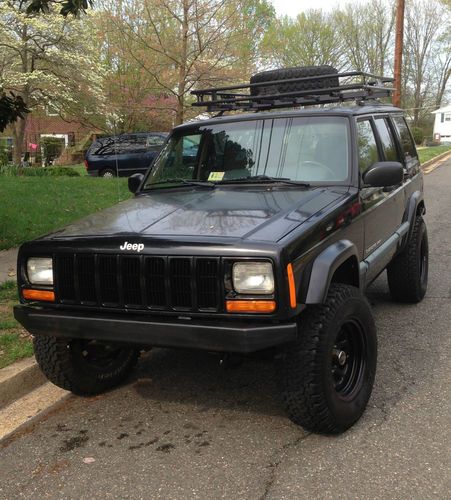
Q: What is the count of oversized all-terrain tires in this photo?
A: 4